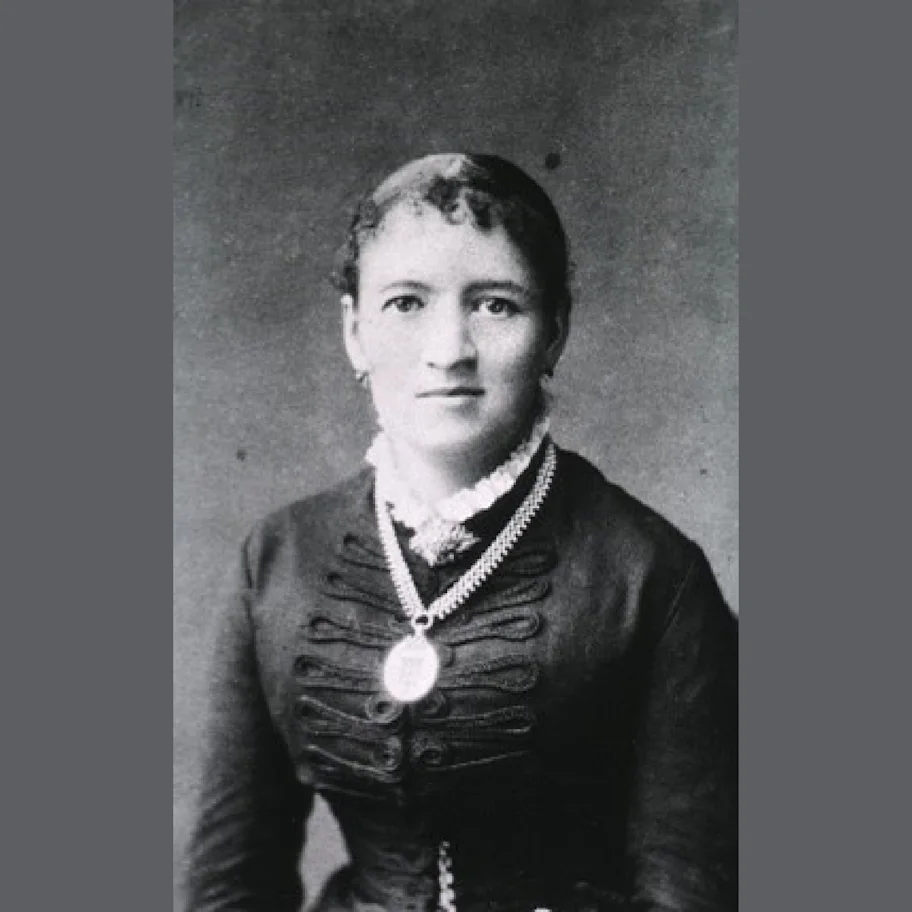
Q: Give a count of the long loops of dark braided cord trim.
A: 12